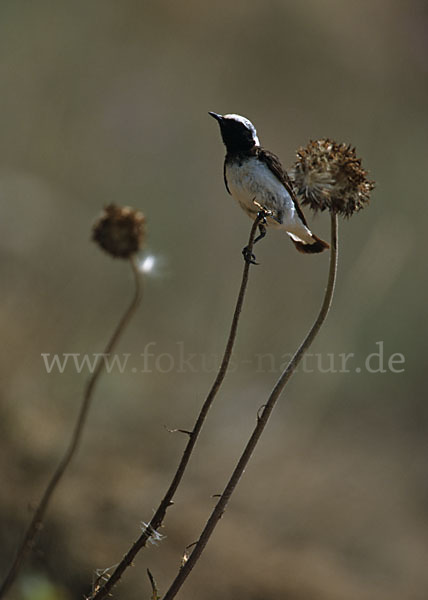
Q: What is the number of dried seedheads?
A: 2